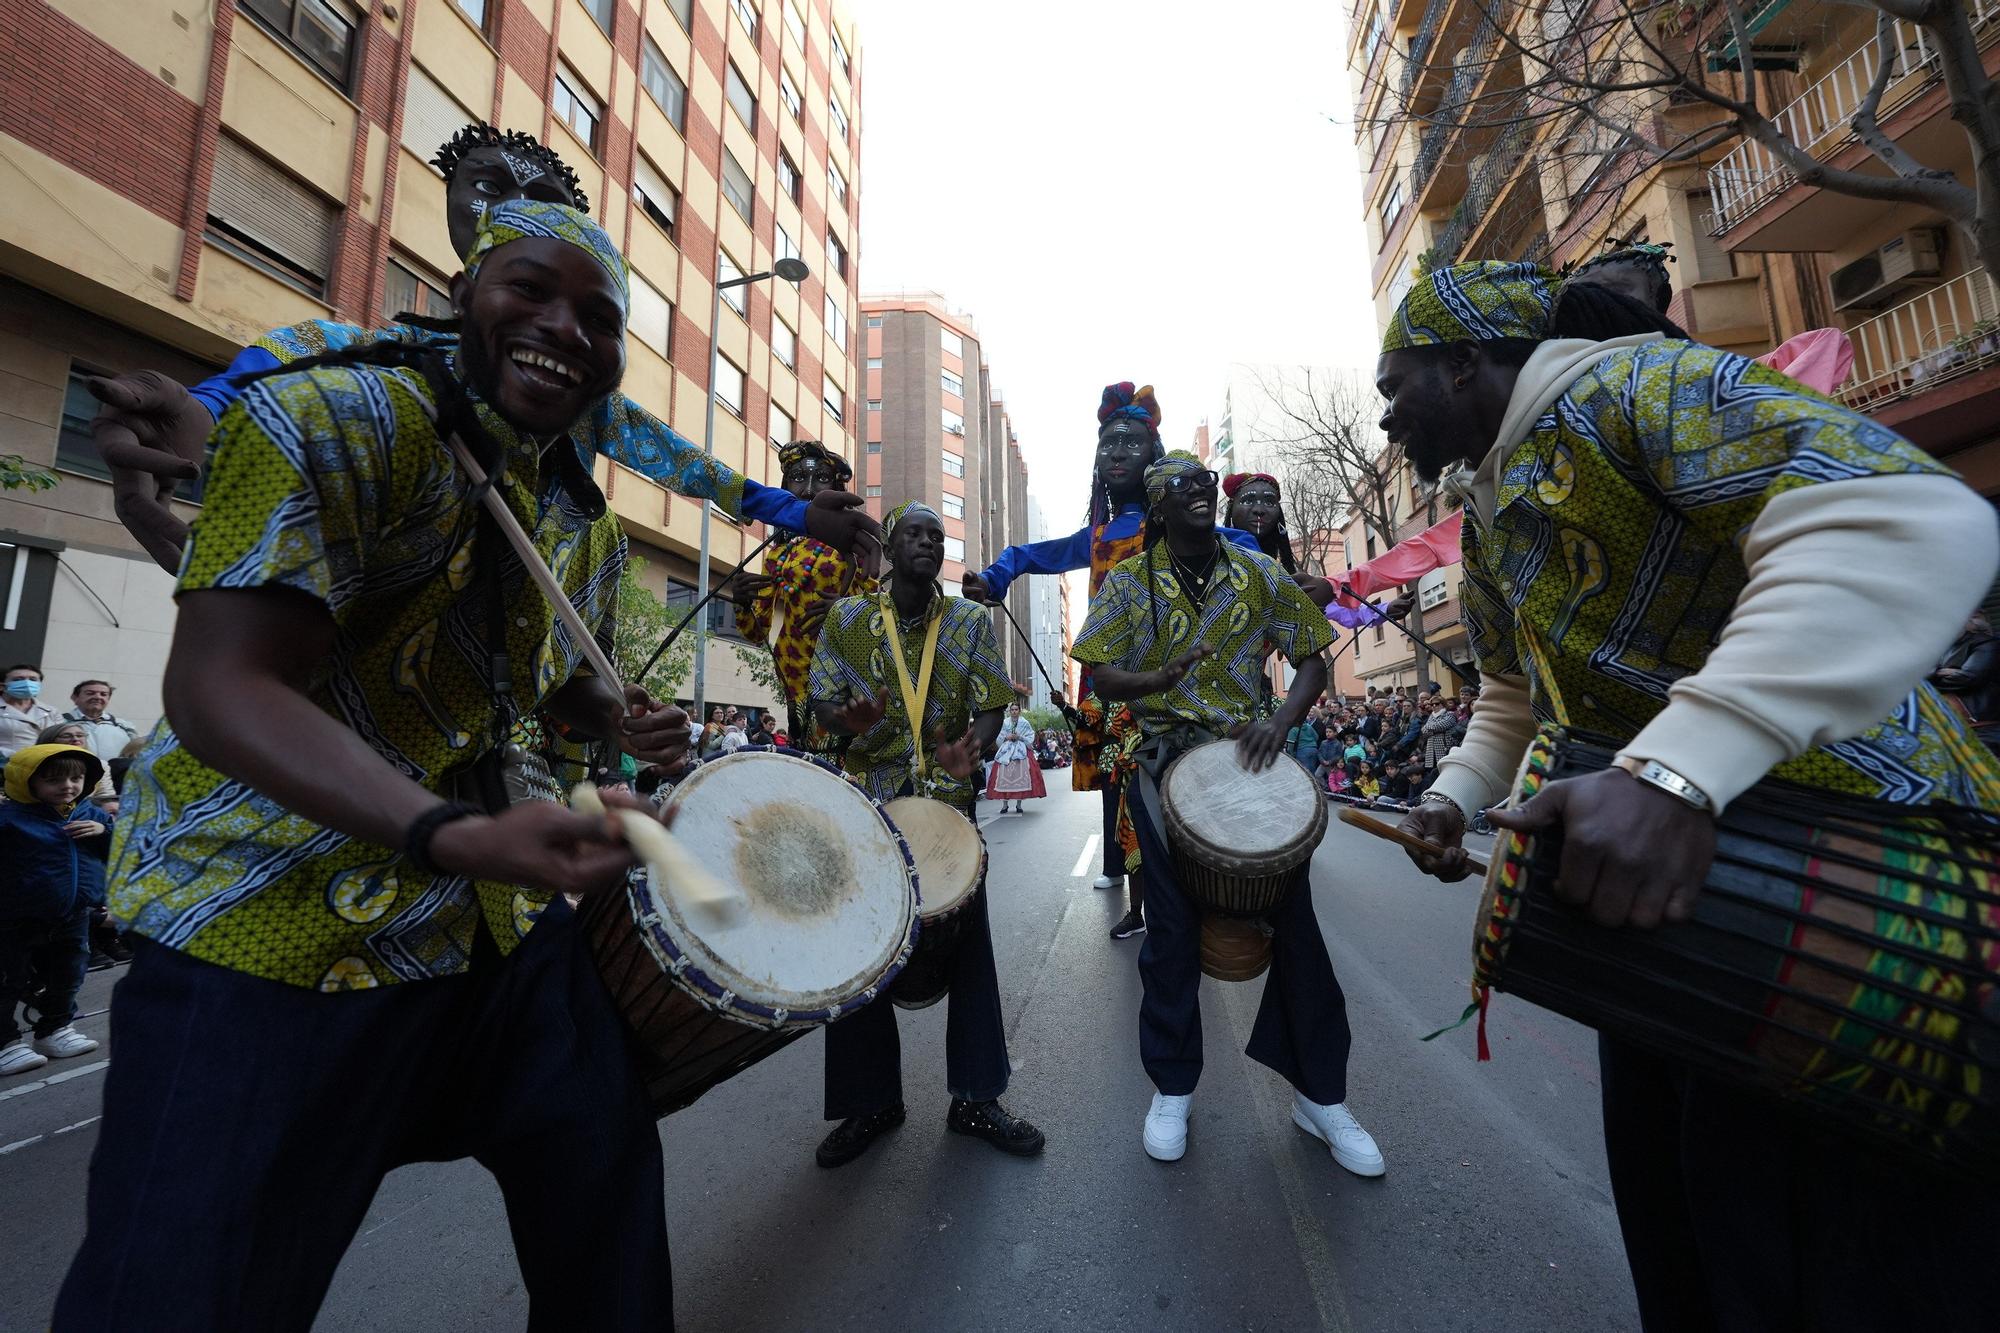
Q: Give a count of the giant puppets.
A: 5